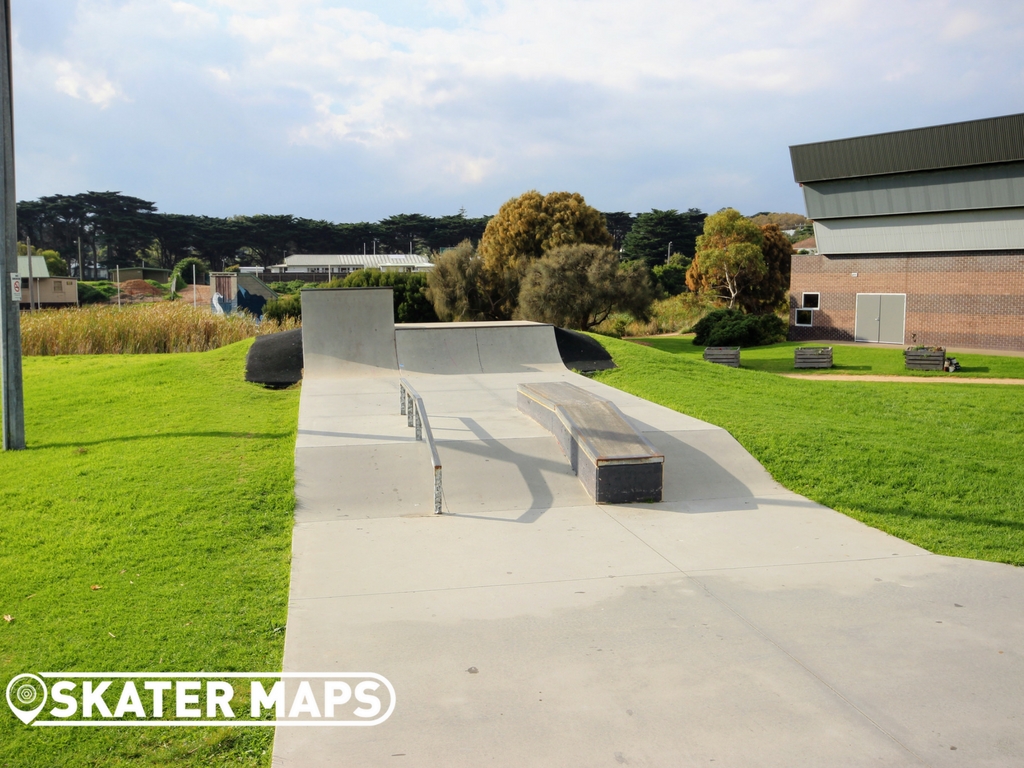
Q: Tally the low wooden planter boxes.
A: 3